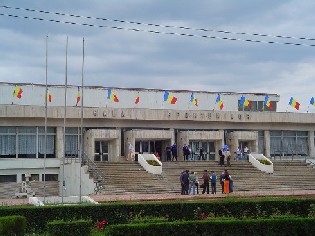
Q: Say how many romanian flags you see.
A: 12